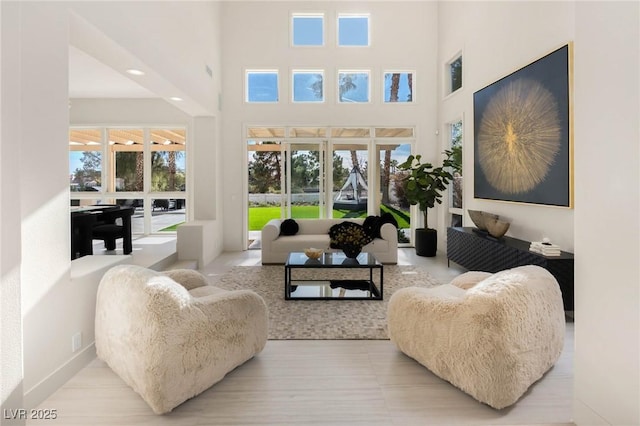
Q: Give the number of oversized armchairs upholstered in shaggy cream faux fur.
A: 2